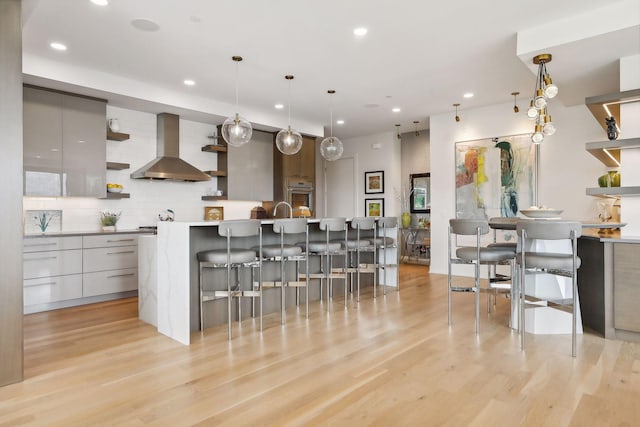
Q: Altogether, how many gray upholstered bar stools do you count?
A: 8